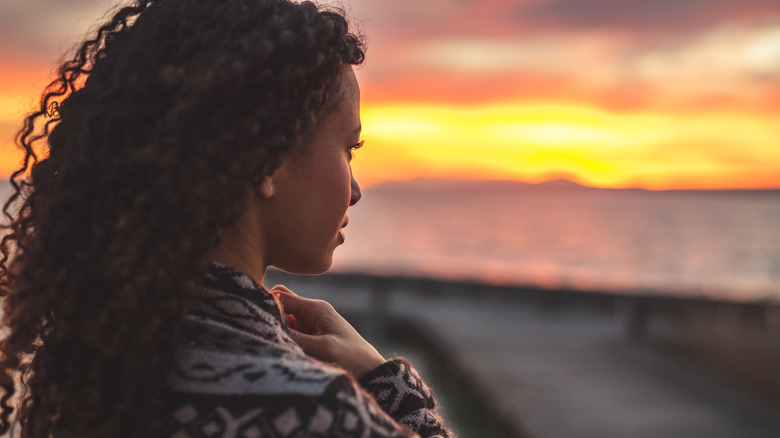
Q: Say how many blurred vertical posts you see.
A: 2